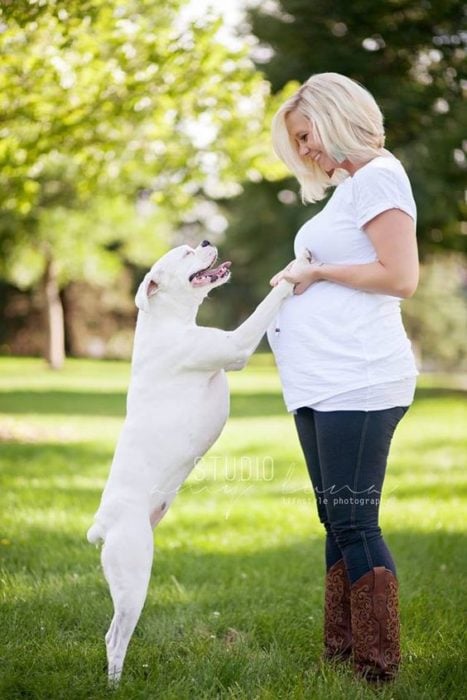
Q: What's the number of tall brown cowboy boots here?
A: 2